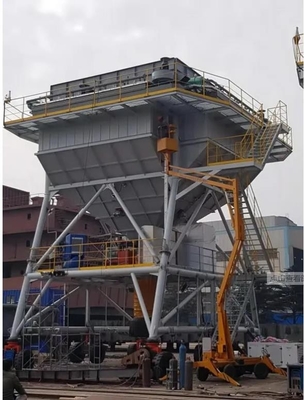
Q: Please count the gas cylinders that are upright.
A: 4